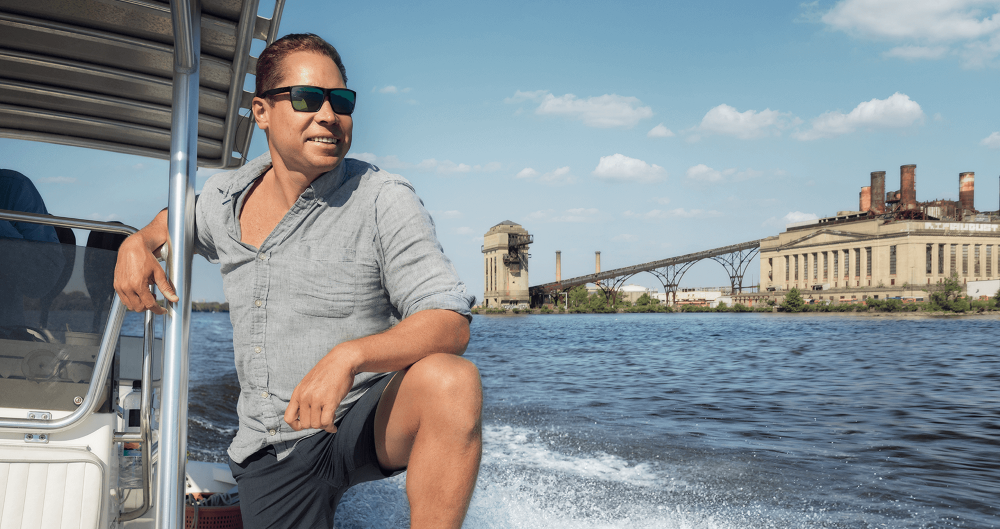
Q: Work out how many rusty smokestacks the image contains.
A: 4